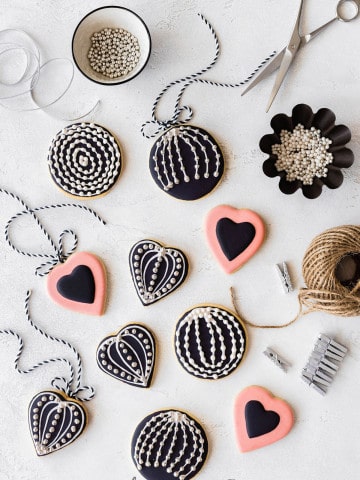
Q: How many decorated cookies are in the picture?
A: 10